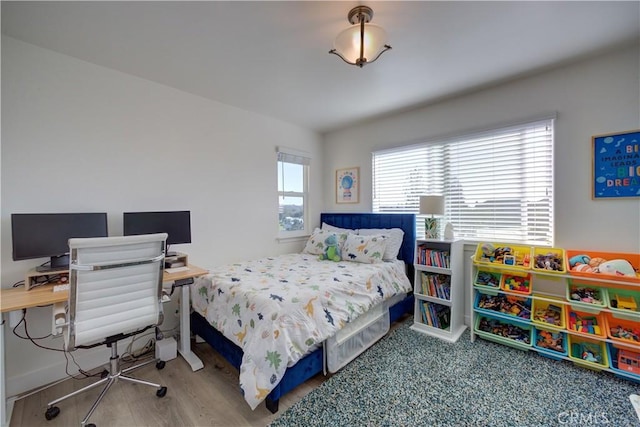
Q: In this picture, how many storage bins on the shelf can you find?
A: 15